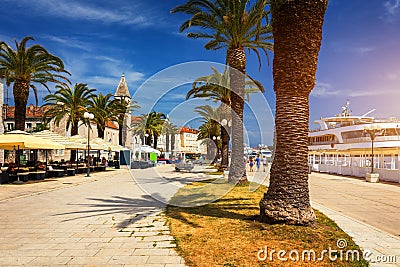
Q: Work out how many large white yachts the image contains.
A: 1